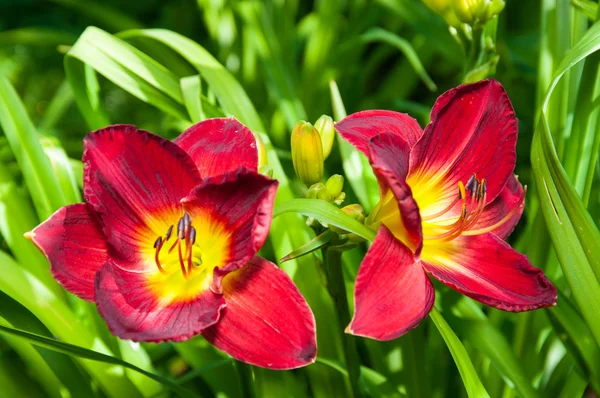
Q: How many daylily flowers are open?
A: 2